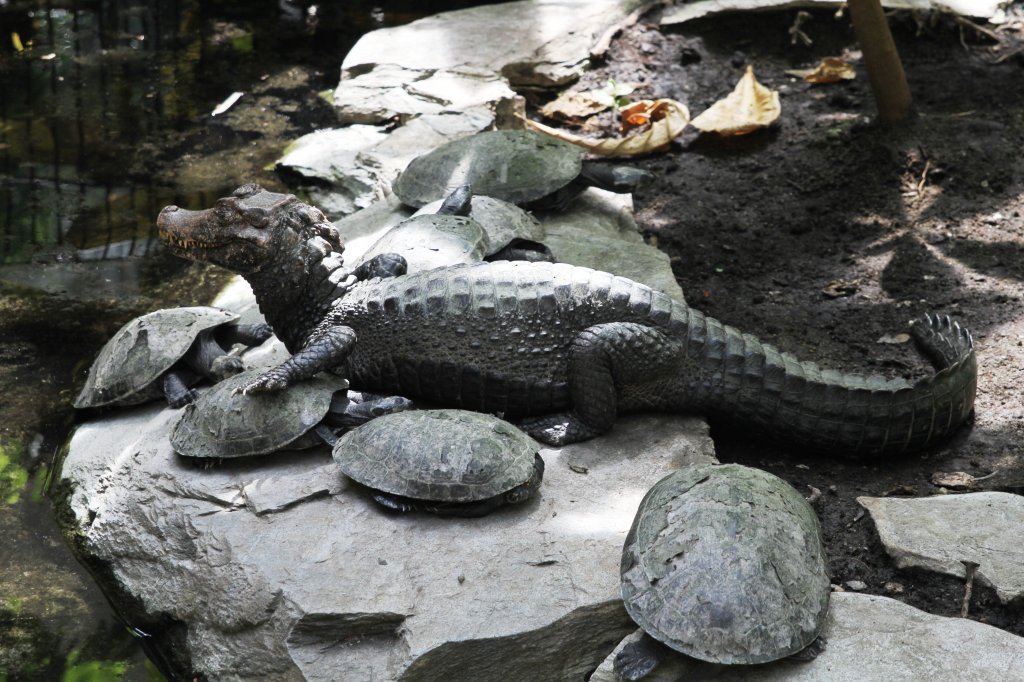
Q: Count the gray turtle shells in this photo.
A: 7